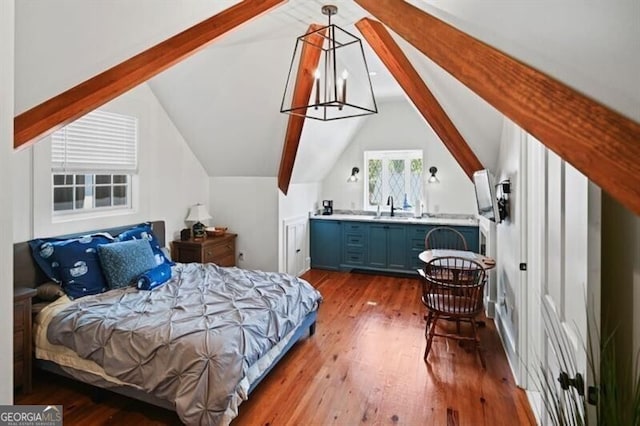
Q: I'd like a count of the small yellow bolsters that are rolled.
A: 0